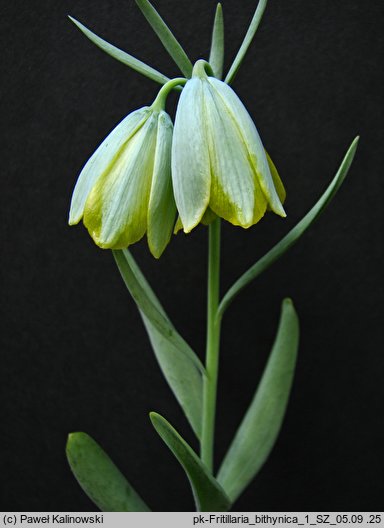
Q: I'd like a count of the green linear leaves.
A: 10